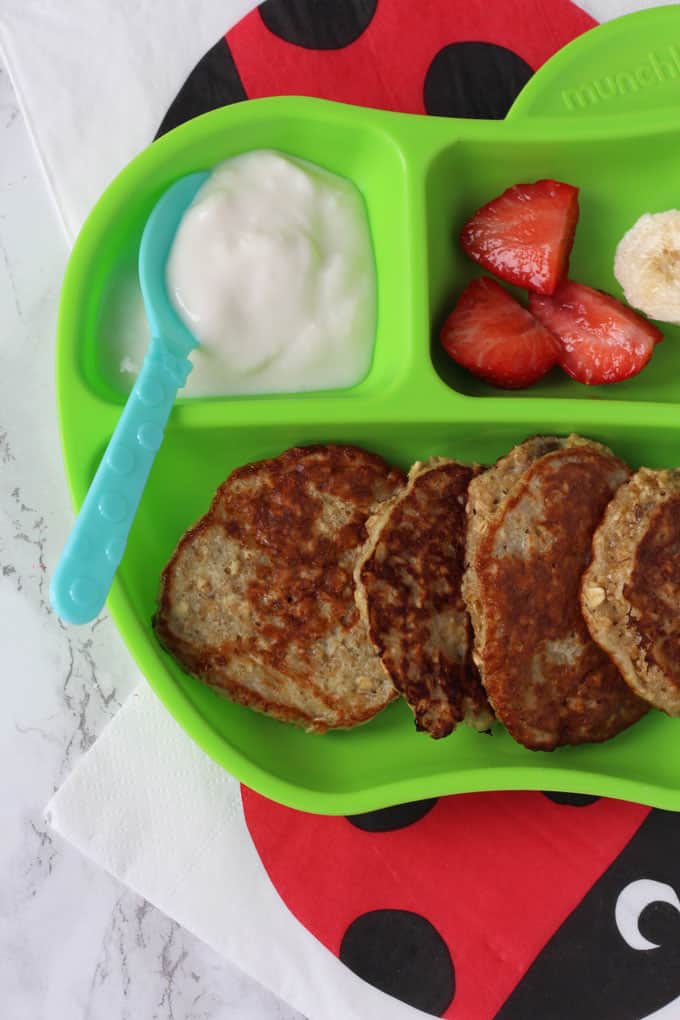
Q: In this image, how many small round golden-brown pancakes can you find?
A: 4